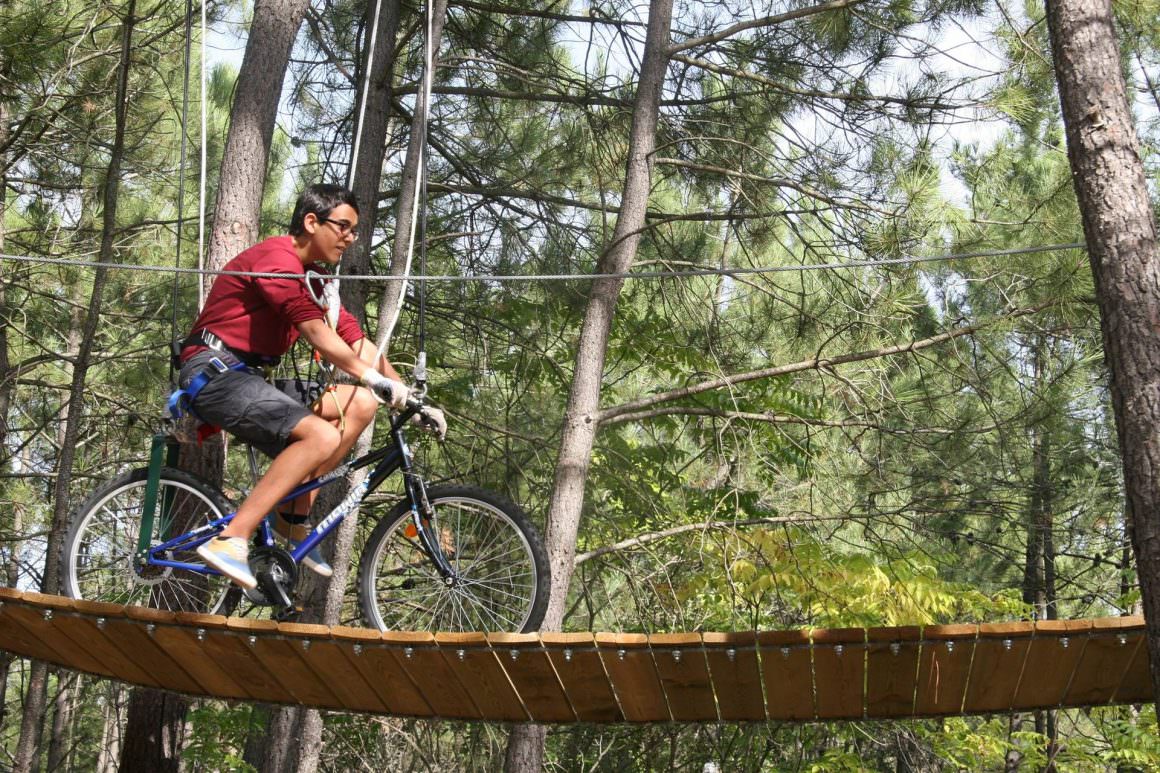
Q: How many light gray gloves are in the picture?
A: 2